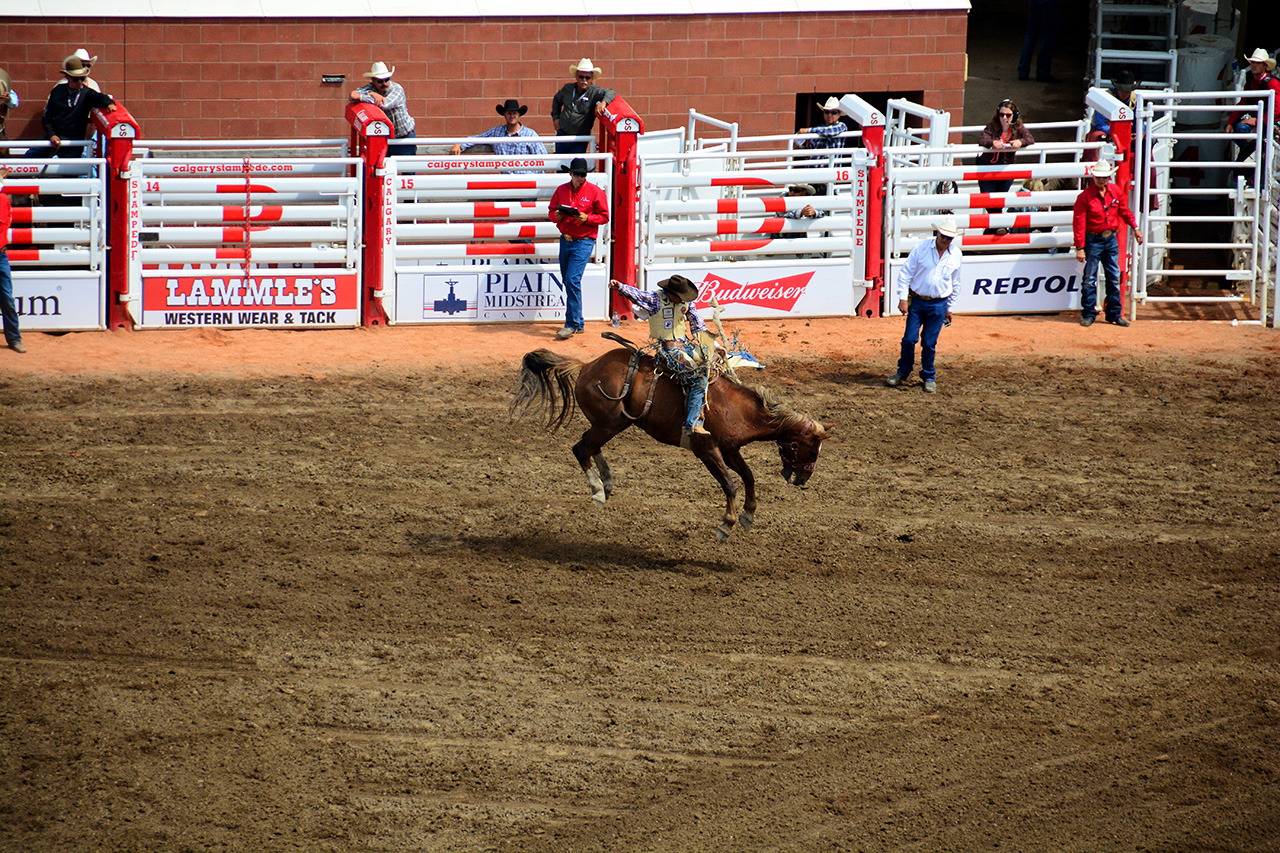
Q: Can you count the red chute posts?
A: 5